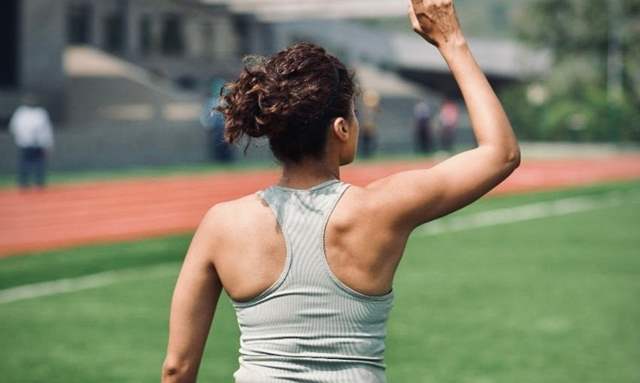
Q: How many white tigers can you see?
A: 0